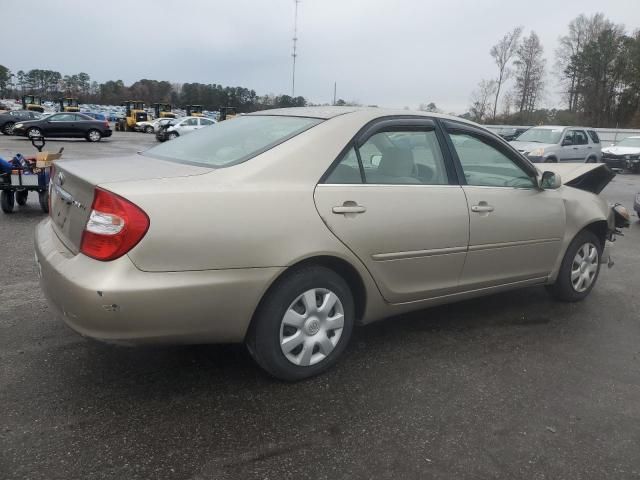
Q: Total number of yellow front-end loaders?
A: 6